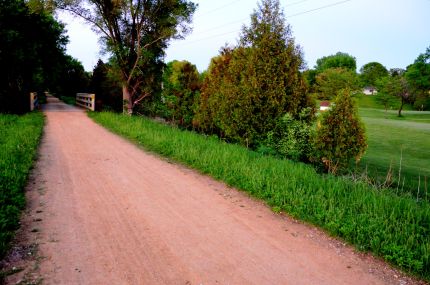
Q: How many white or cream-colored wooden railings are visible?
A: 2